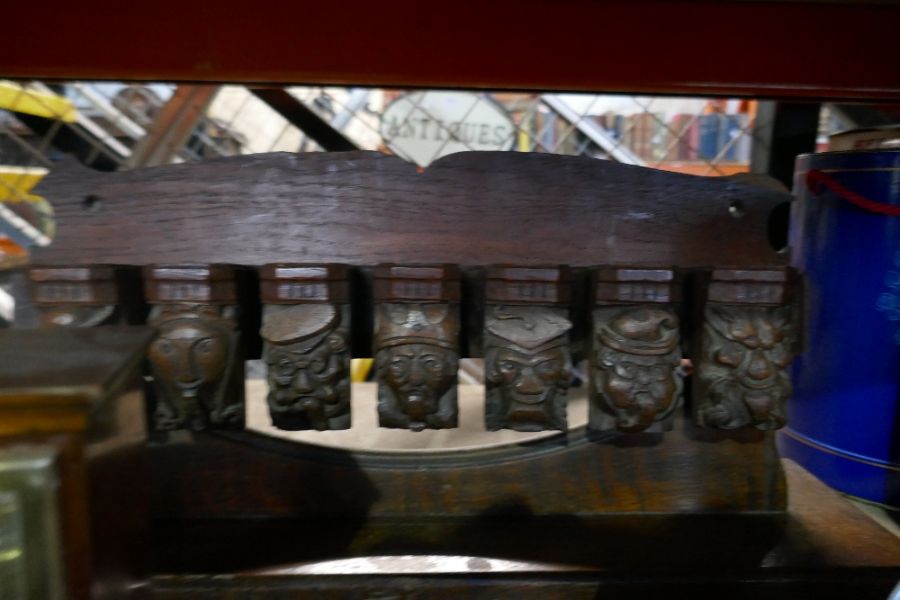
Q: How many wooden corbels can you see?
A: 7